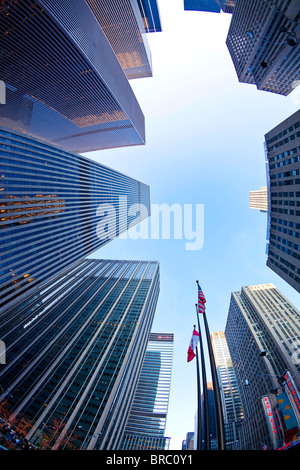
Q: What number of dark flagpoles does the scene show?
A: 3